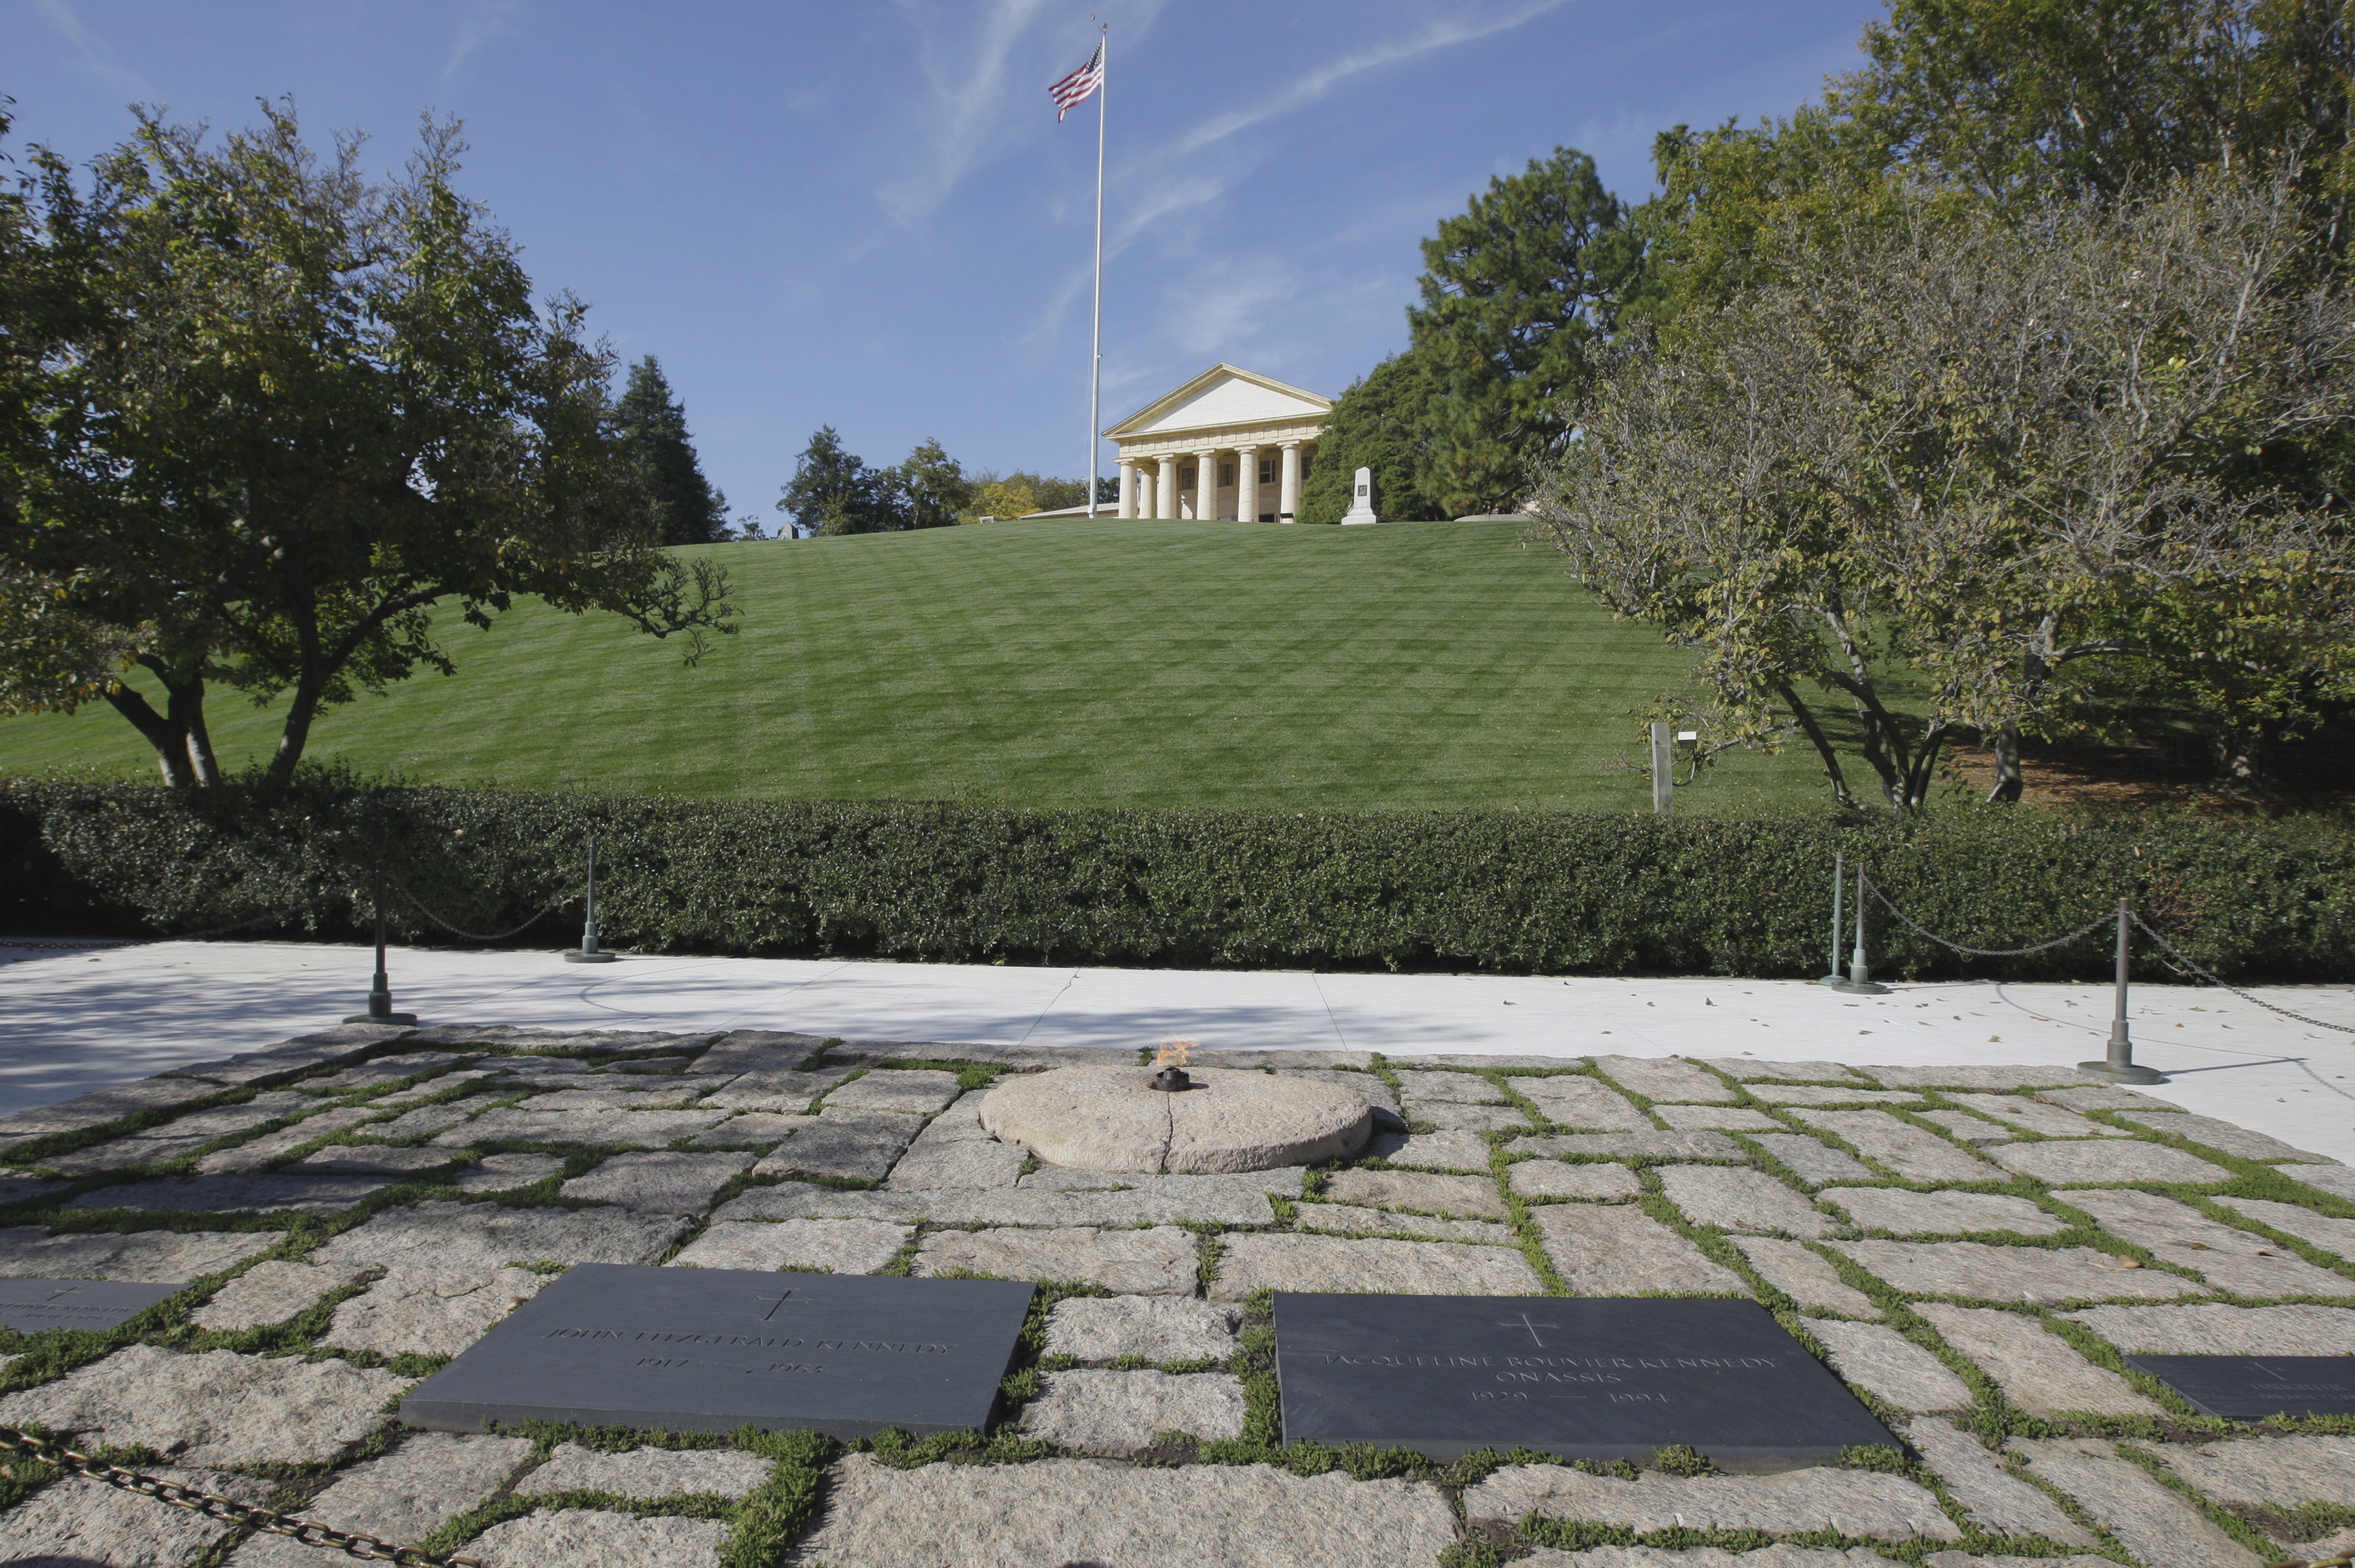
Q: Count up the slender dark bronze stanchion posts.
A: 5